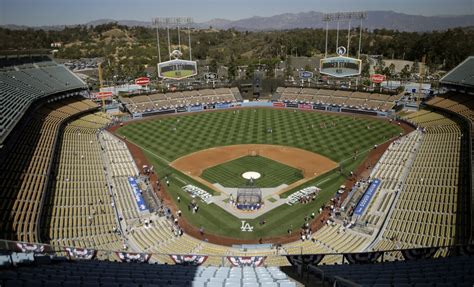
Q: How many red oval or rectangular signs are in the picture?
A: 3